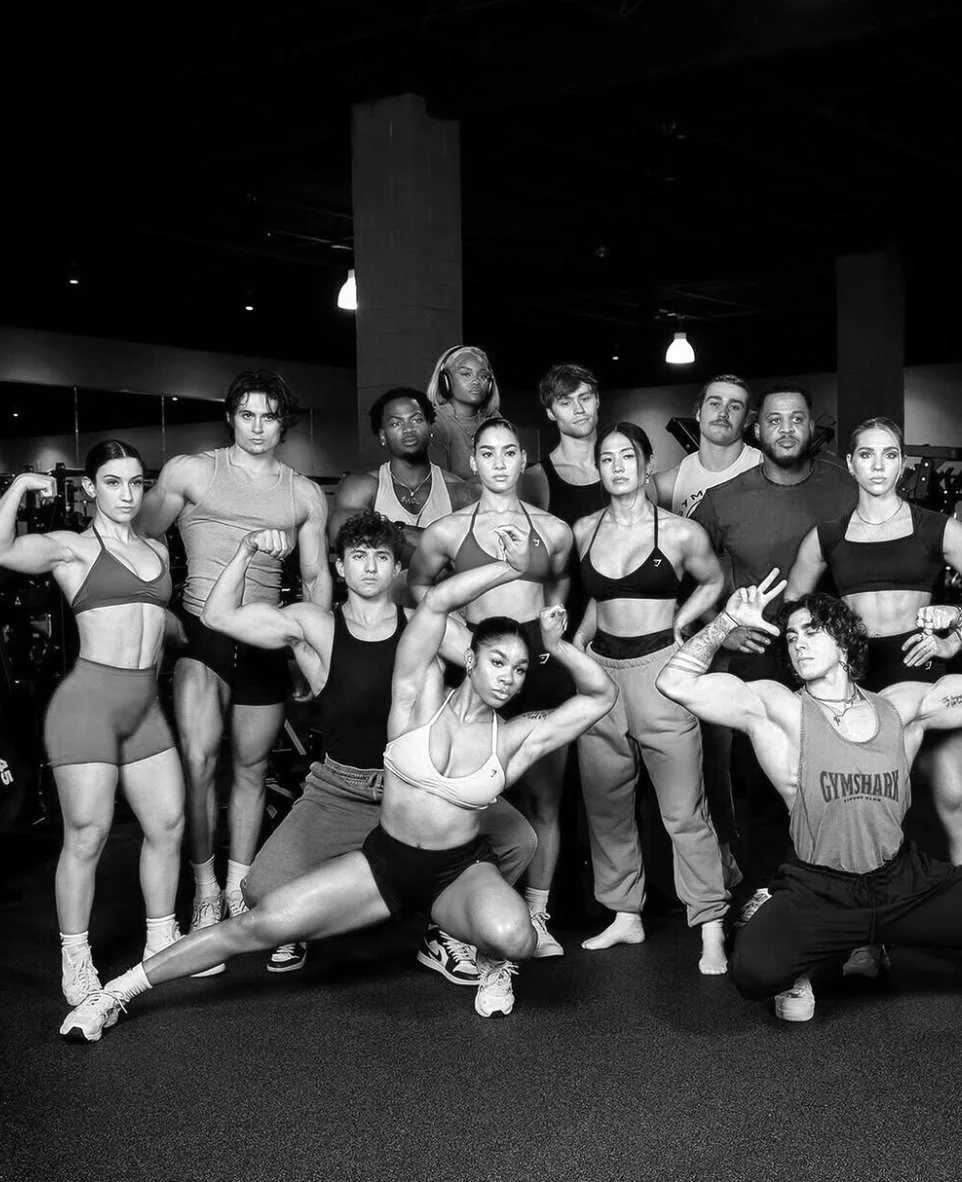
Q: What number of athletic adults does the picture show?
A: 13